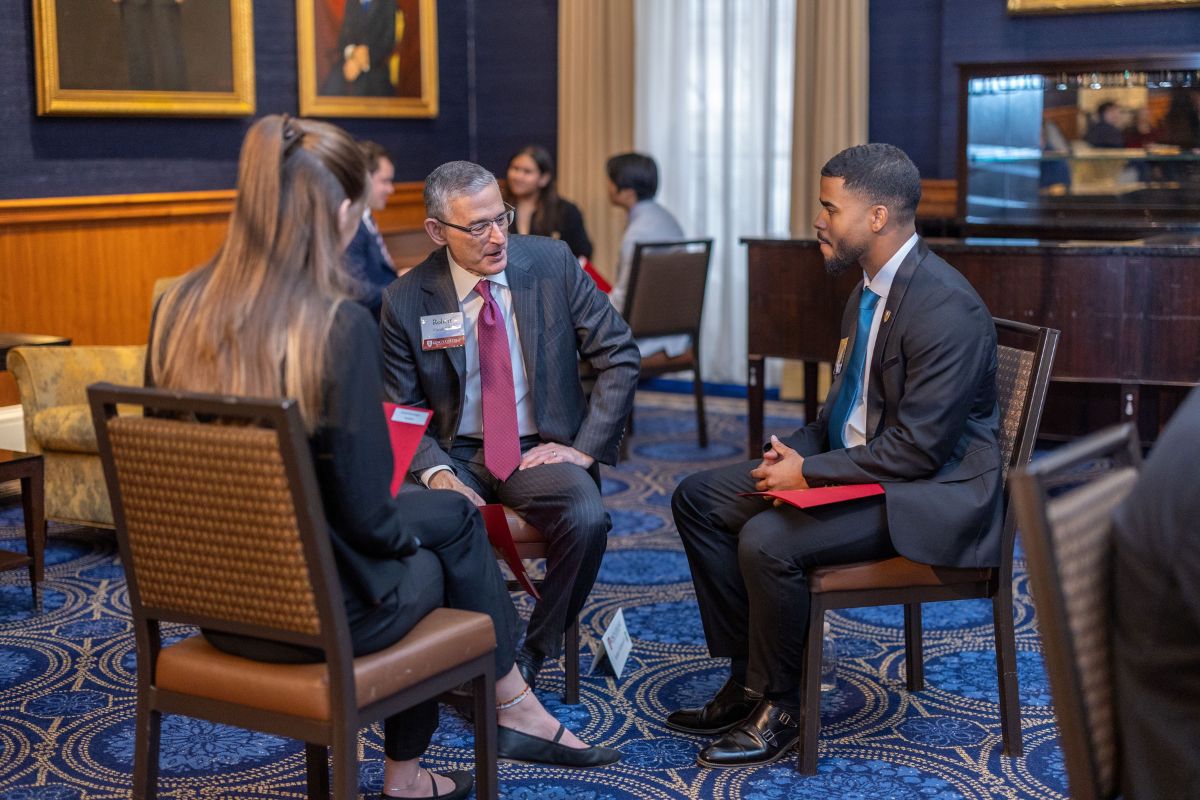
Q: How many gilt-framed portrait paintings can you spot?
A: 2